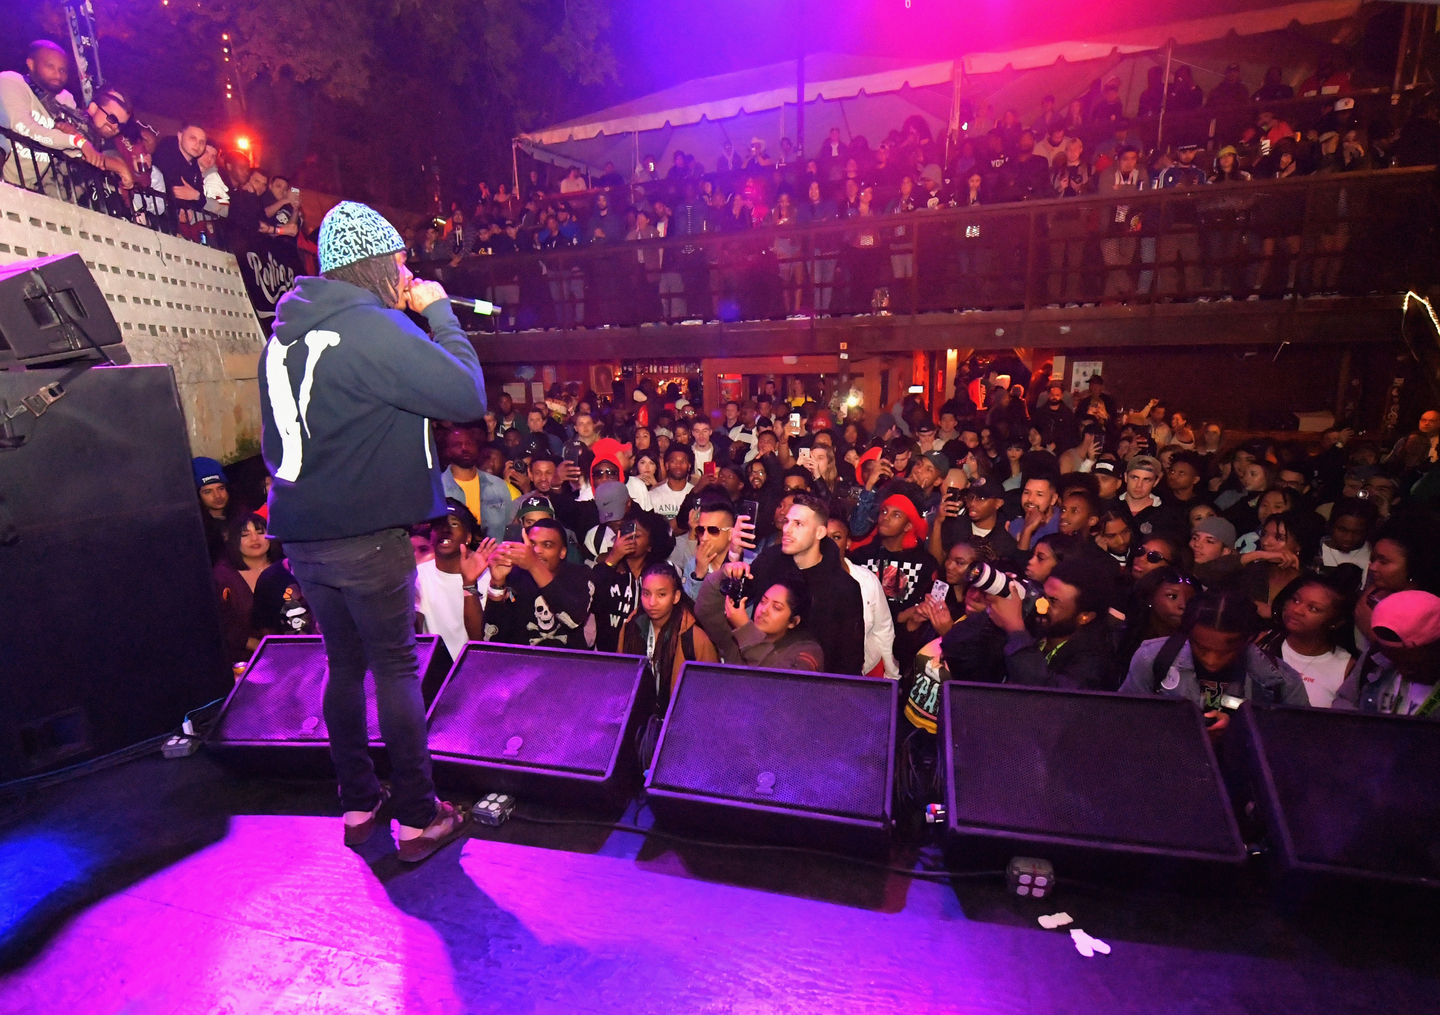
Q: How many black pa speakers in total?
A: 7